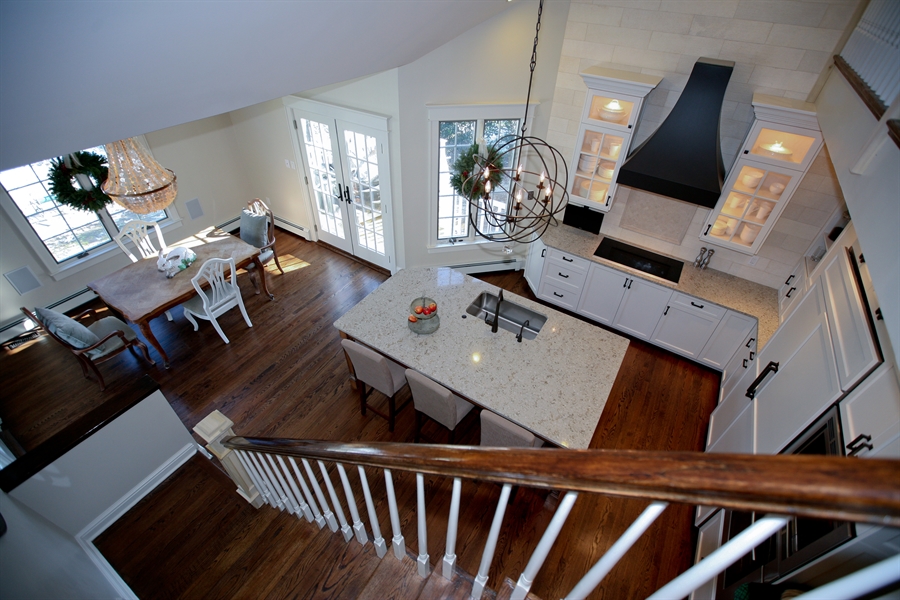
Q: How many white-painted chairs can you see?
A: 2